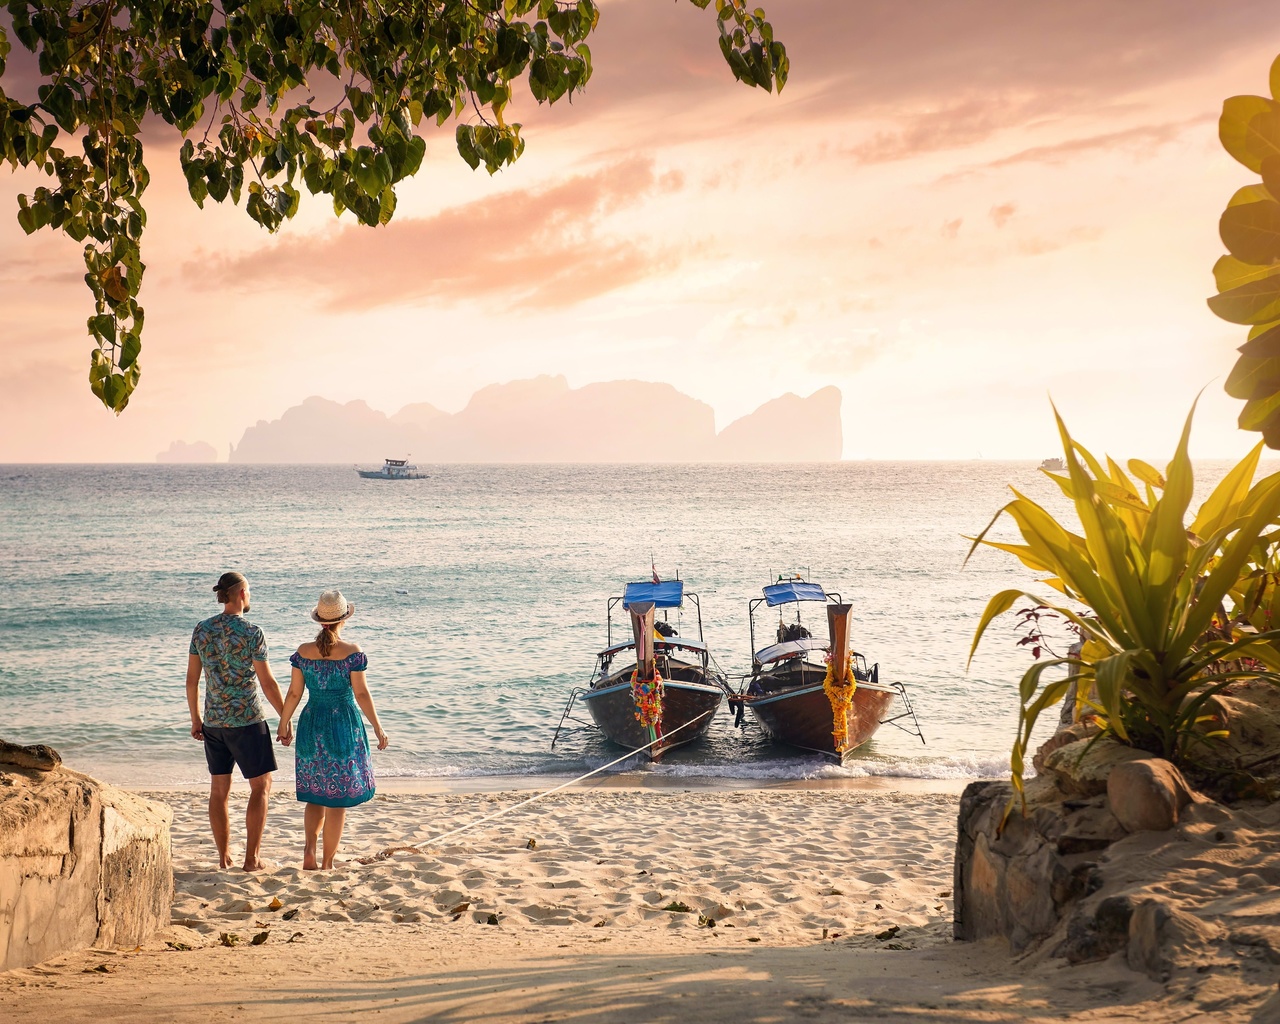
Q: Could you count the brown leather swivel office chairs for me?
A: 0